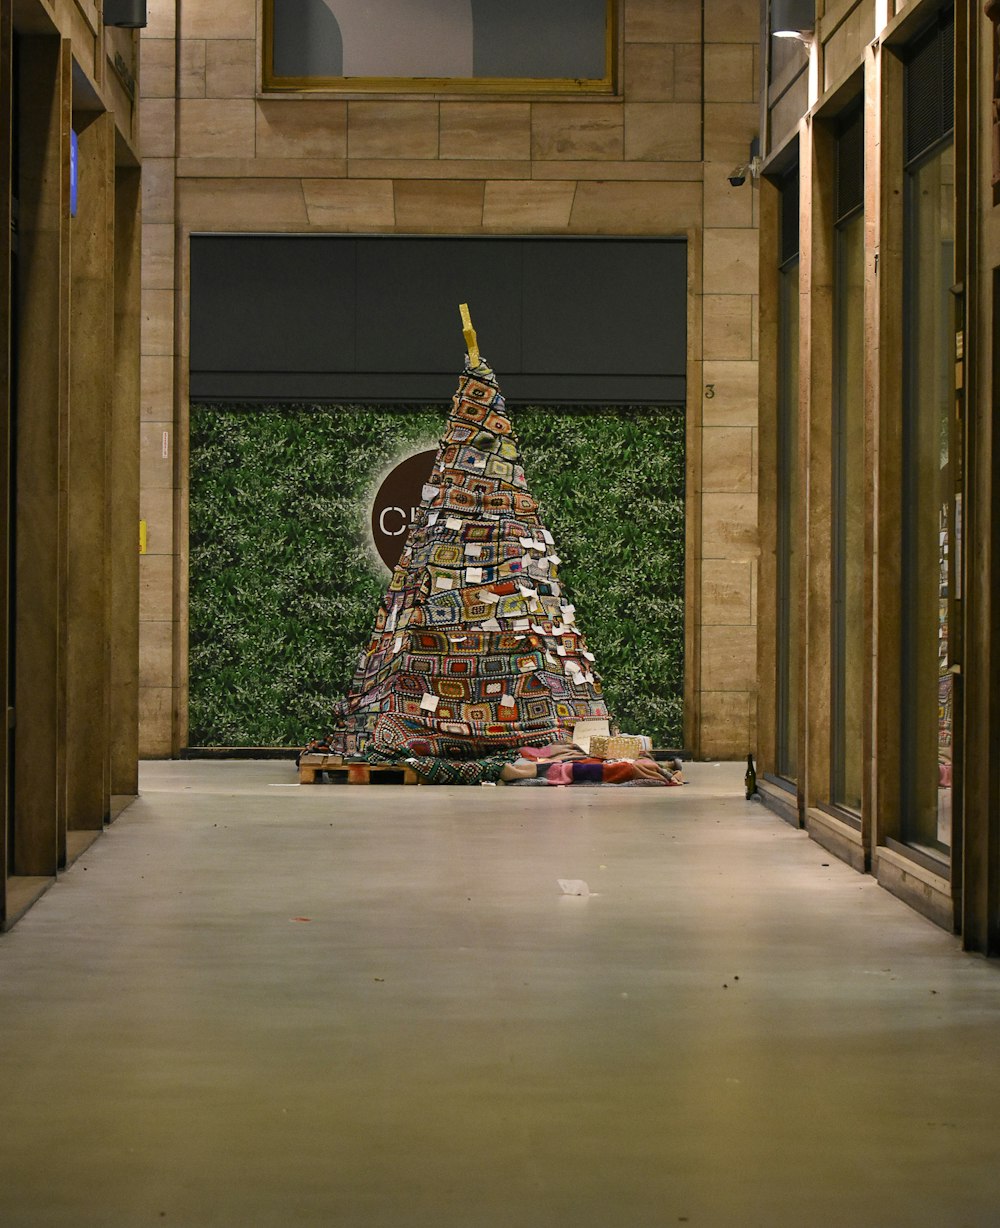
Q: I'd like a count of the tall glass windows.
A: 3